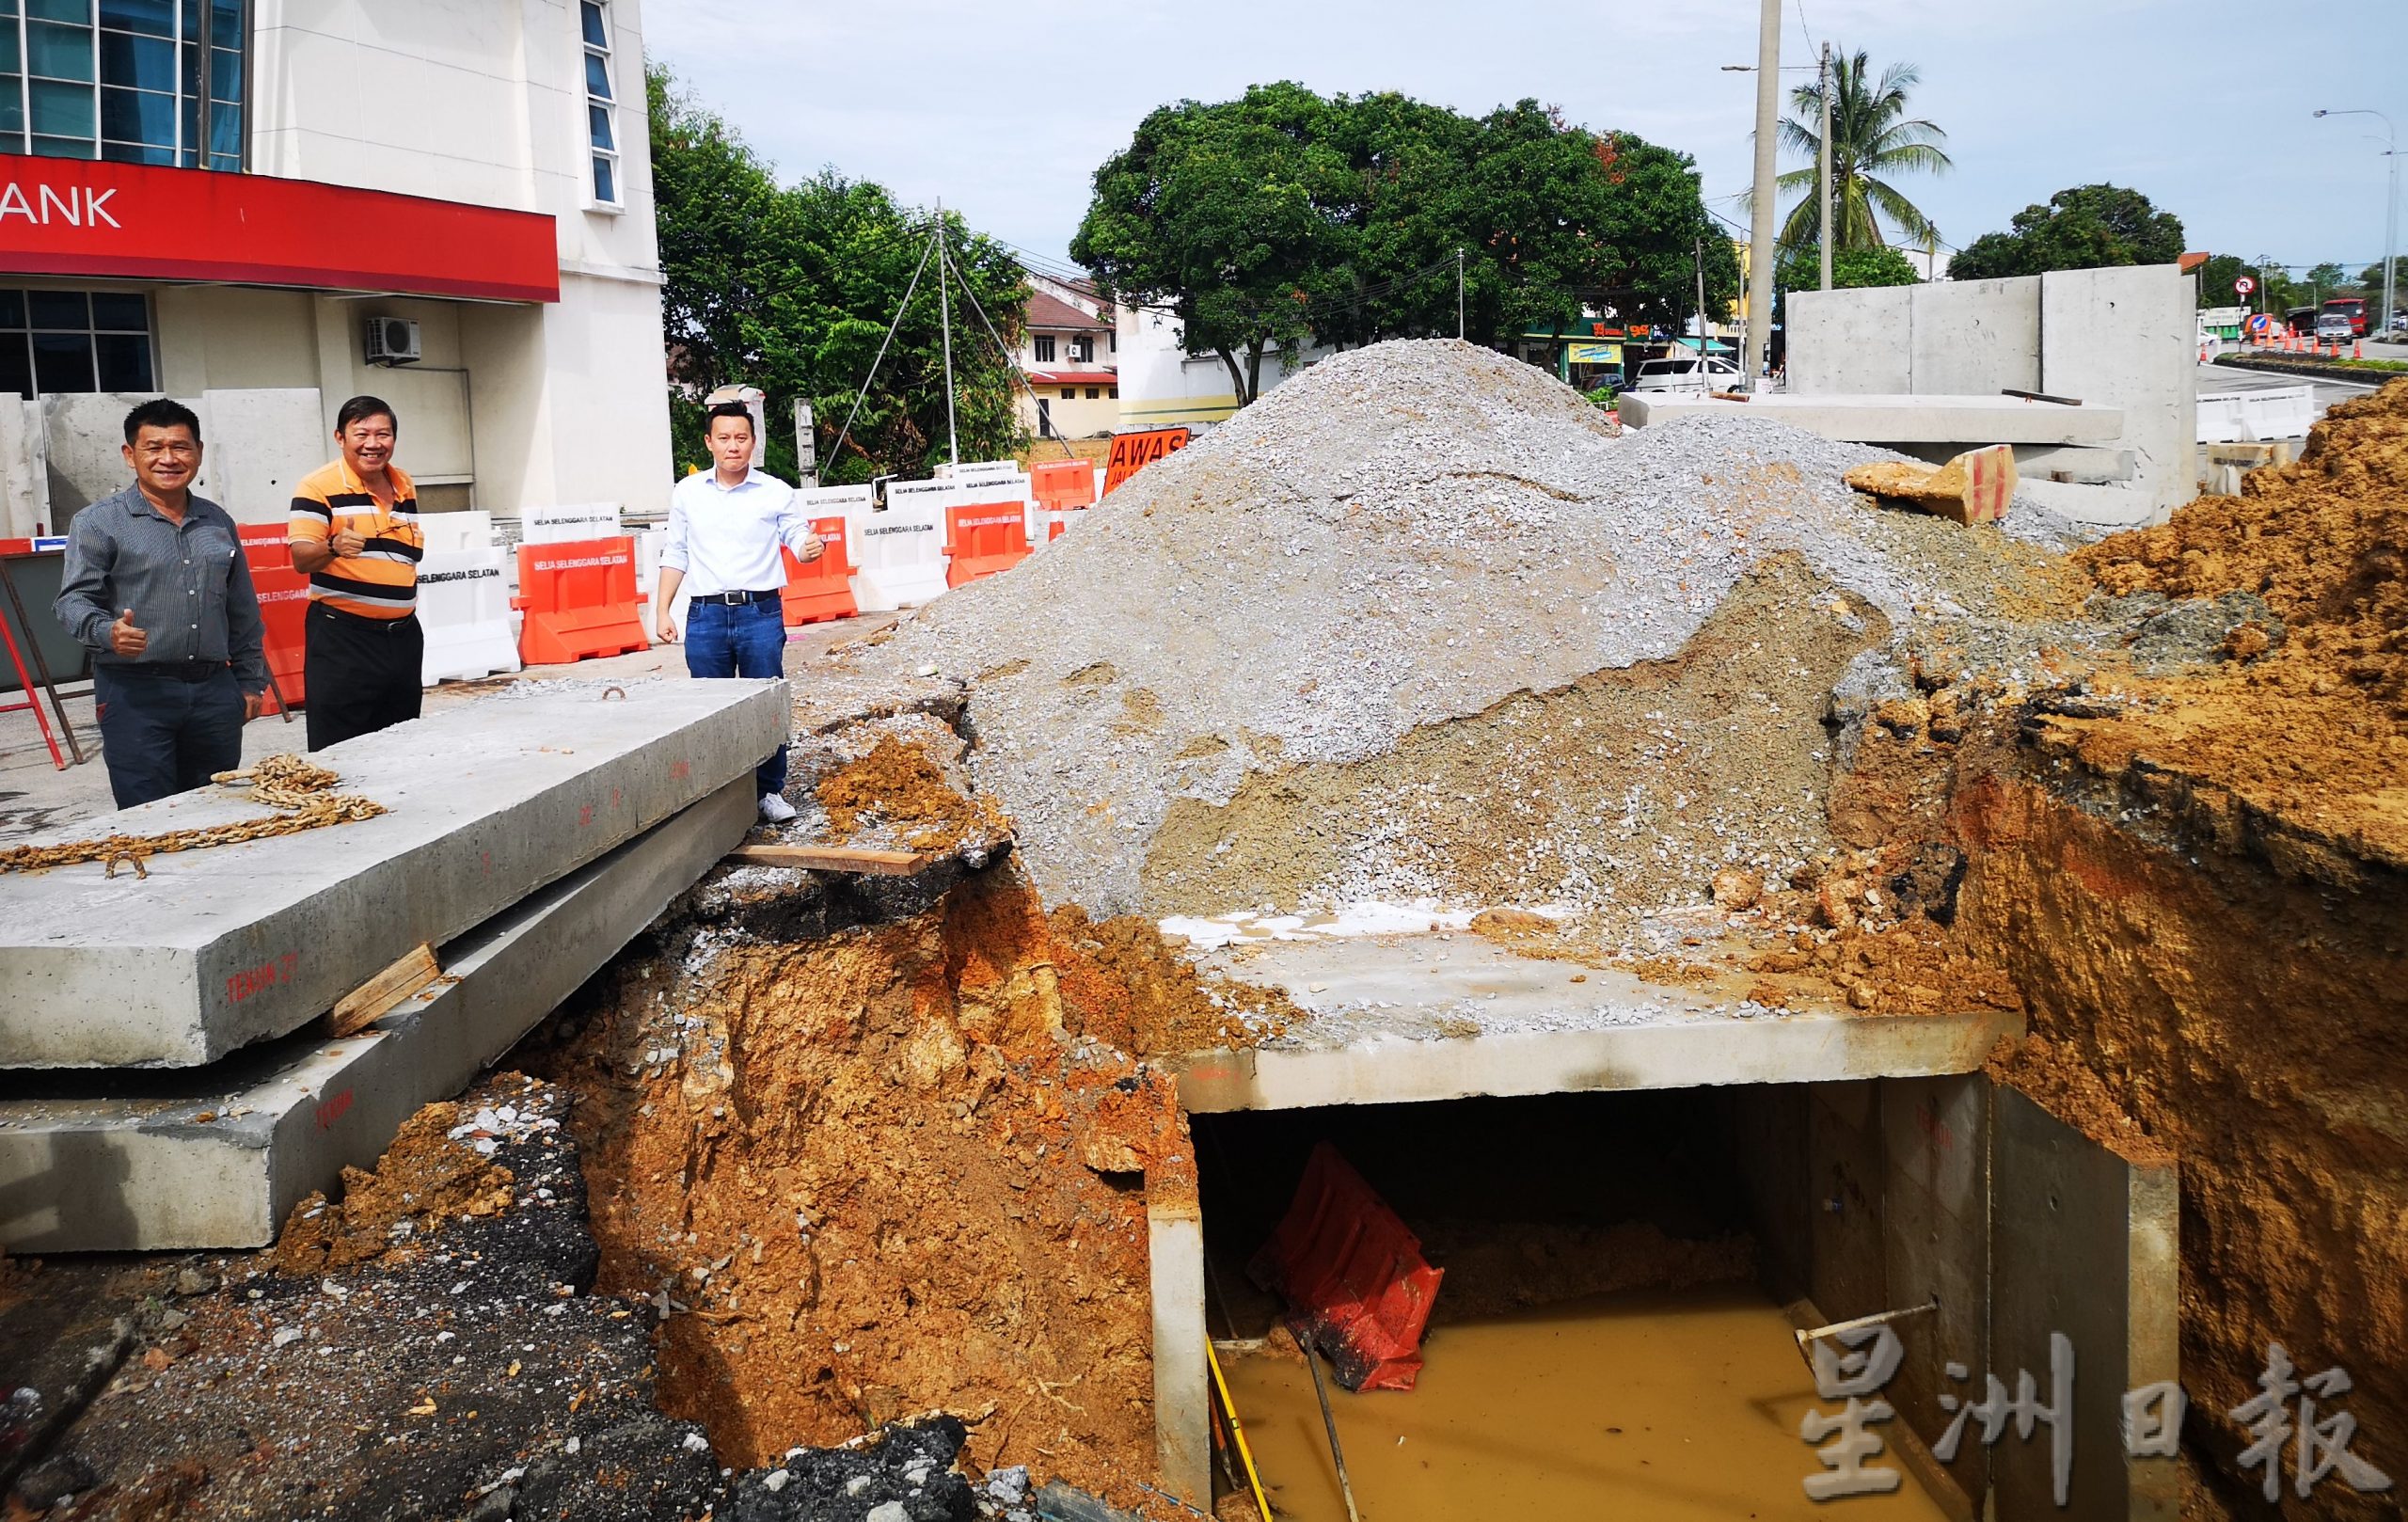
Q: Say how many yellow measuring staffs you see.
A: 1